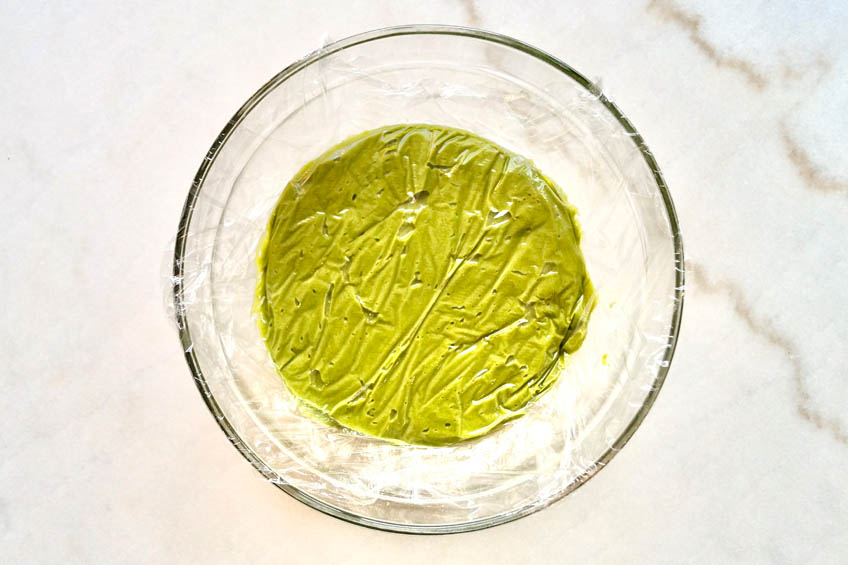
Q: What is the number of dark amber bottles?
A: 0